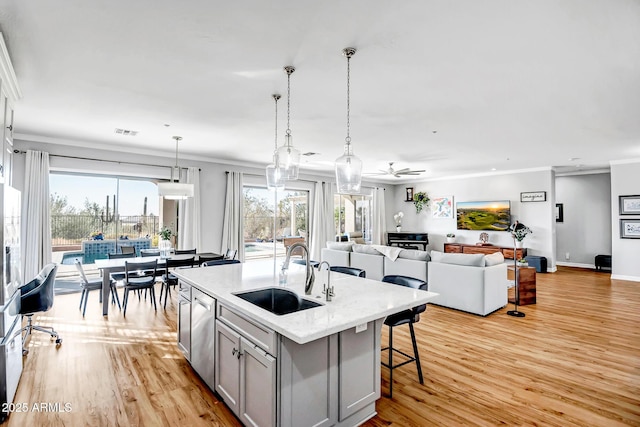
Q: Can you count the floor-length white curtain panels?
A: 6